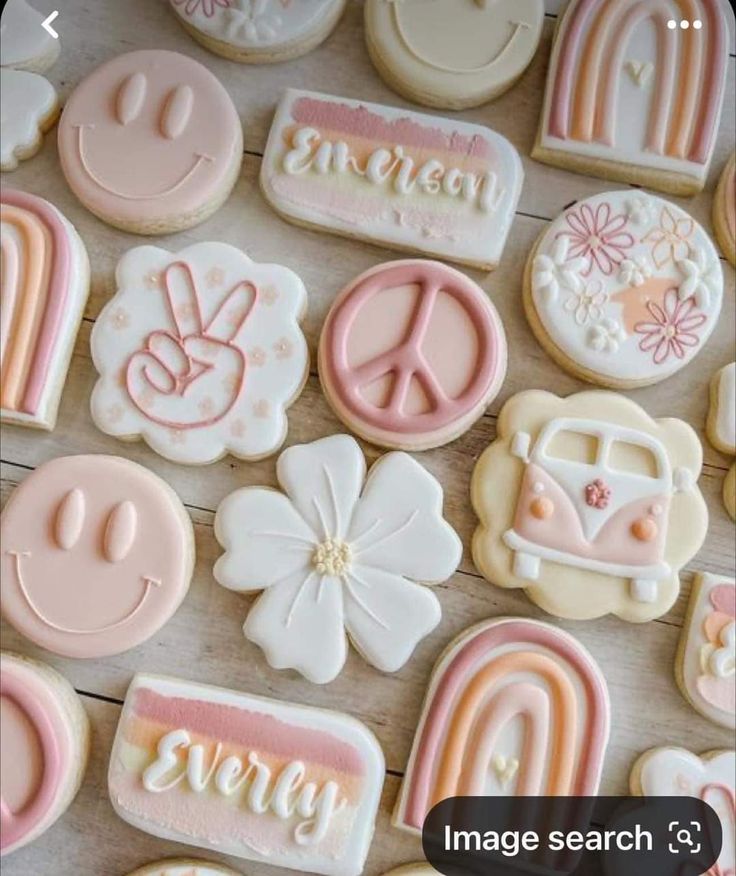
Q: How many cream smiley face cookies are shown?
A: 1